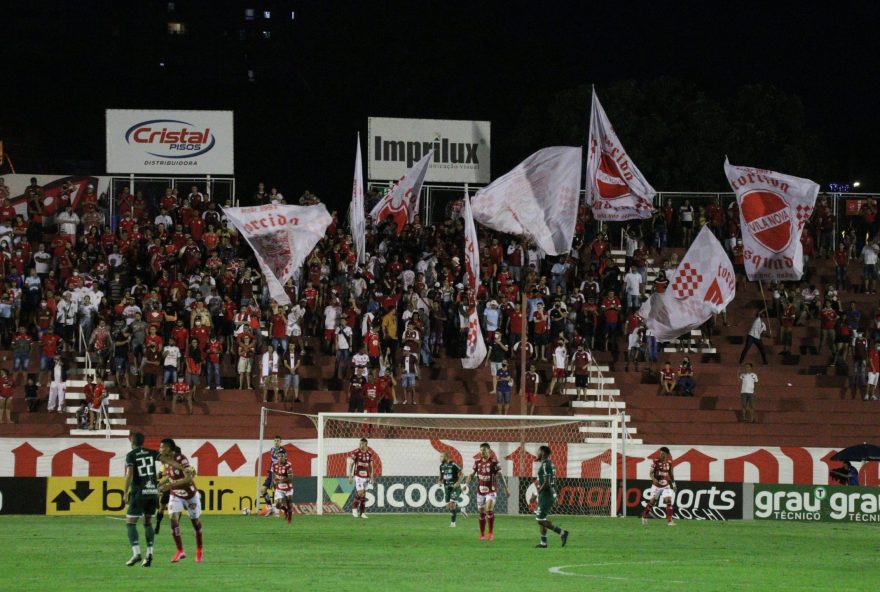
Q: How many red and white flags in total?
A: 8